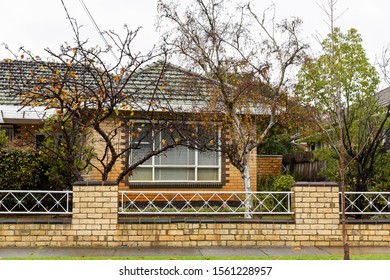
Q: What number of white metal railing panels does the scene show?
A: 3